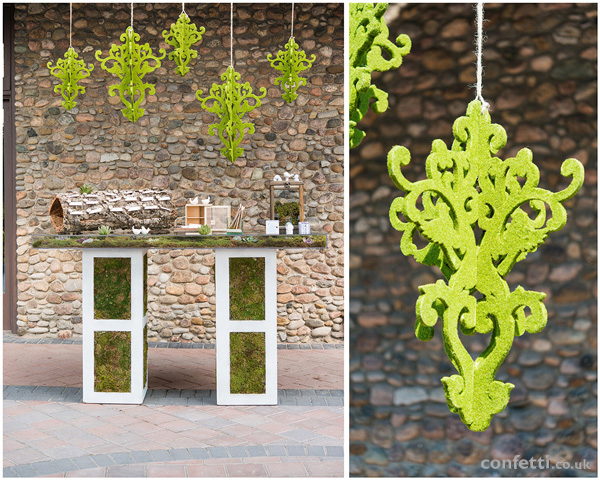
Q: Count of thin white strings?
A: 6